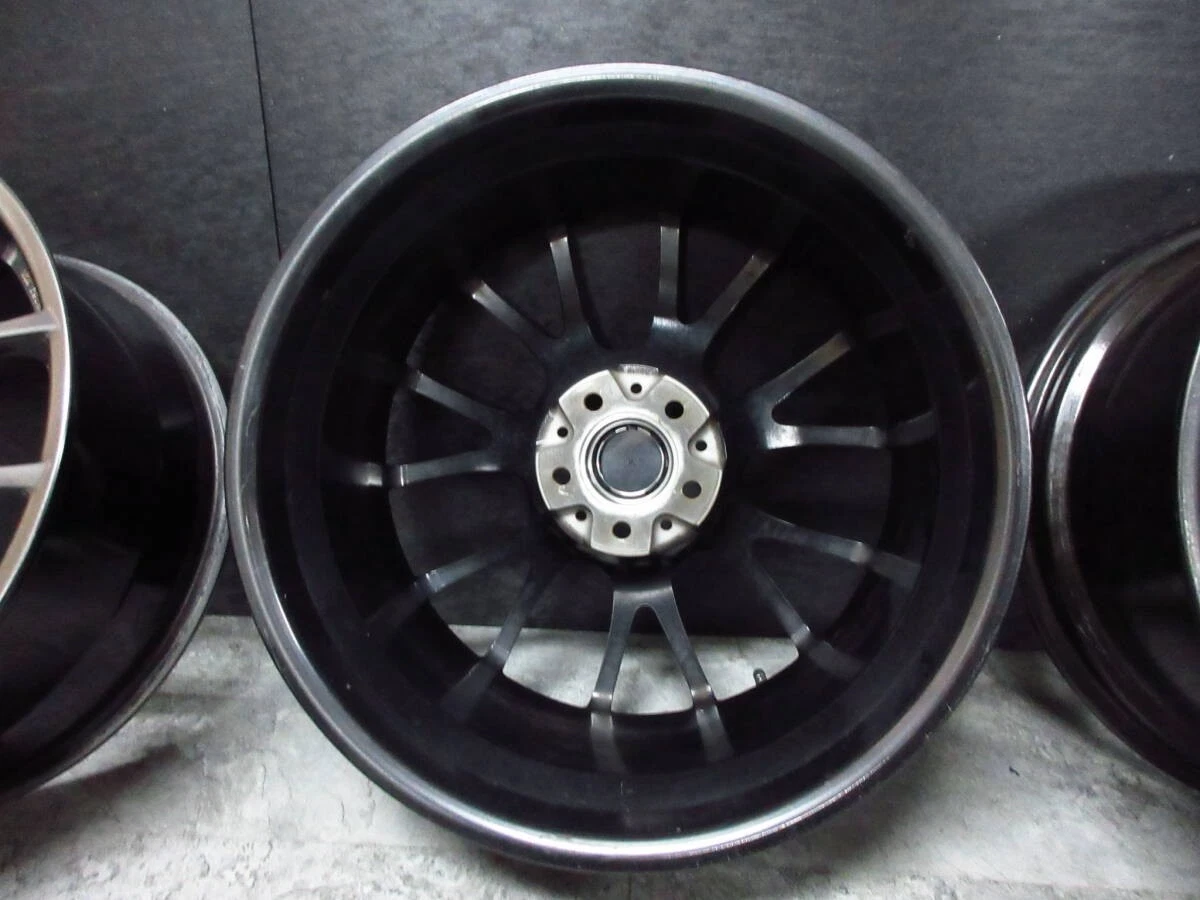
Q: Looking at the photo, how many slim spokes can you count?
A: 14